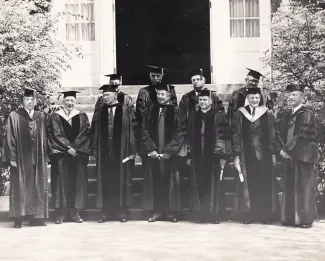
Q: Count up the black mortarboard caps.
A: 11